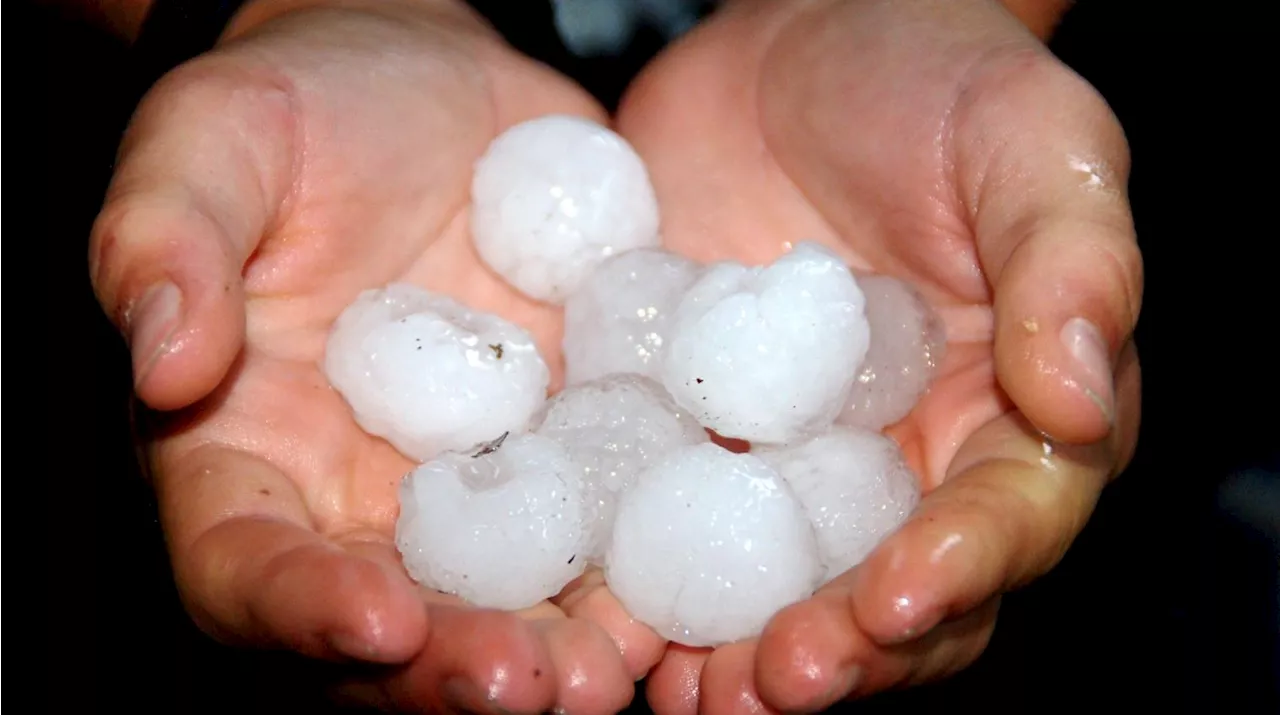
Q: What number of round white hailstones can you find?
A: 9